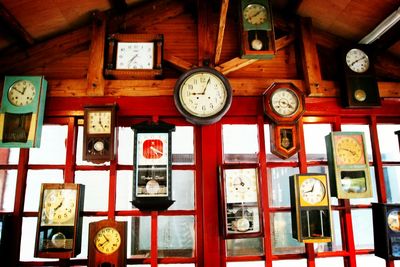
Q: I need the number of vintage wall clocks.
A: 14